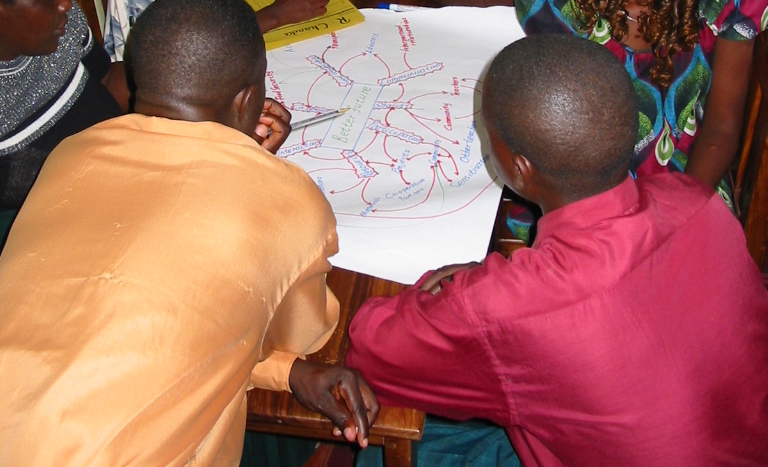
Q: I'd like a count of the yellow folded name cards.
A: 1